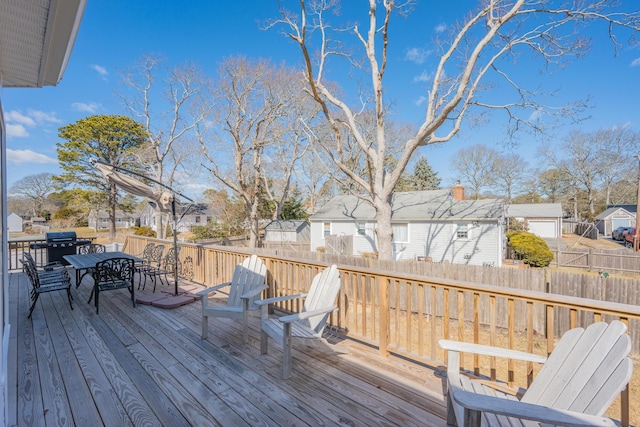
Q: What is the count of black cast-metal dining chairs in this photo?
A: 8